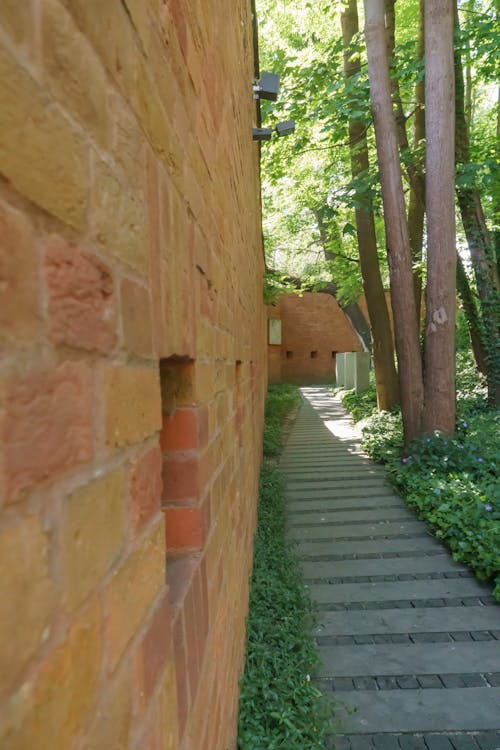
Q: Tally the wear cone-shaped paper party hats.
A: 0